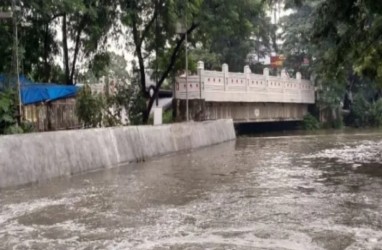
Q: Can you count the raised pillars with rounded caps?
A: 6